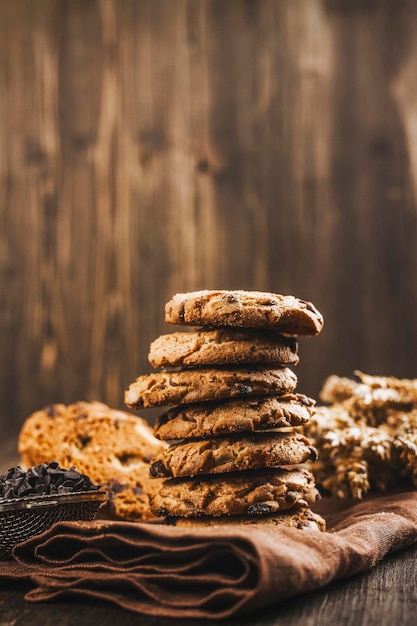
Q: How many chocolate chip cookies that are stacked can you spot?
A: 7